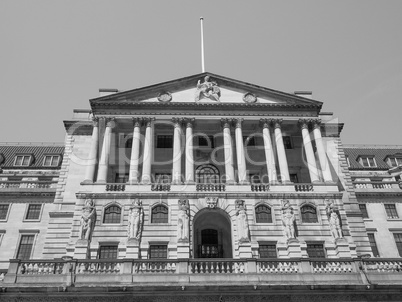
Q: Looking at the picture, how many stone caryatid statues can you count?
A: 6